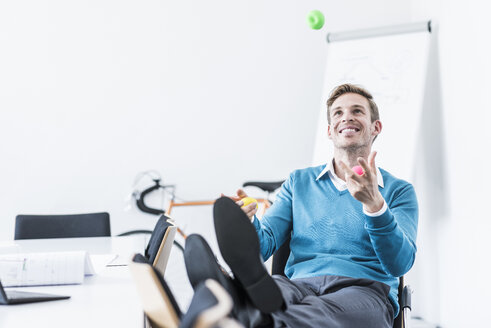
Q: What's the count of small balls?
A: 3